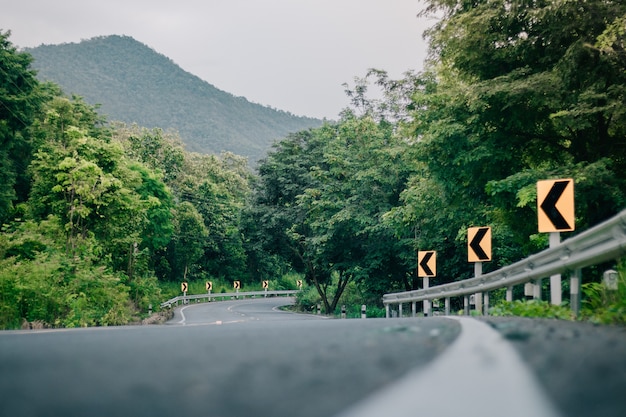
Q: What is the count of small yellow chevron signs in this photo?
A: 5